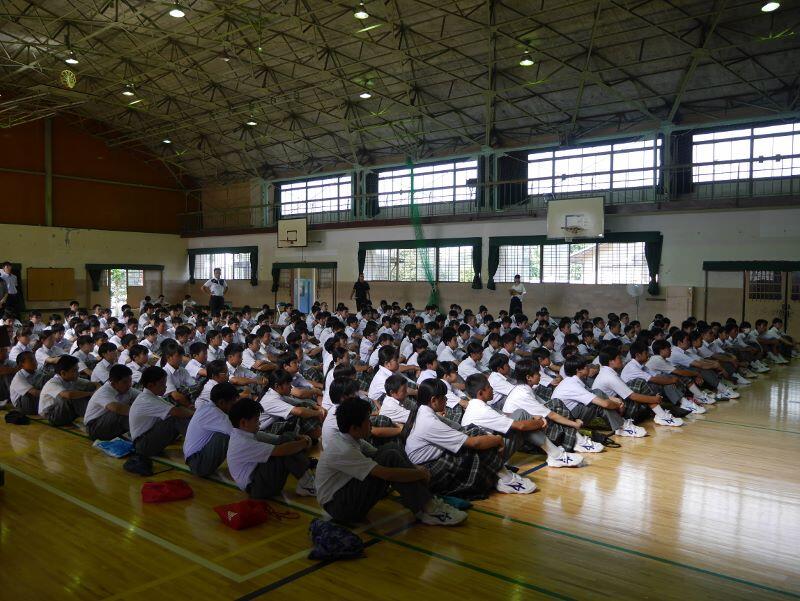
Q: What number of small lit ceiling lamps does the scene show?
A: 9